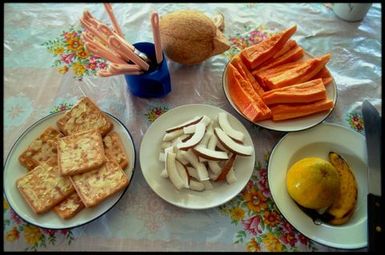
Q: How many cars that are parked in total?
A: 0